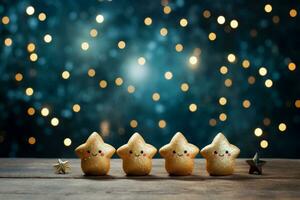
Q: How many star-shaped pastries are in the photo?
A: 4